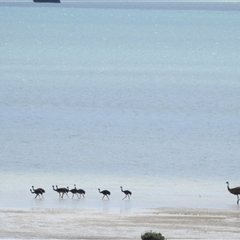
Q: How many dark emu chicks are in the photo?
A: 8